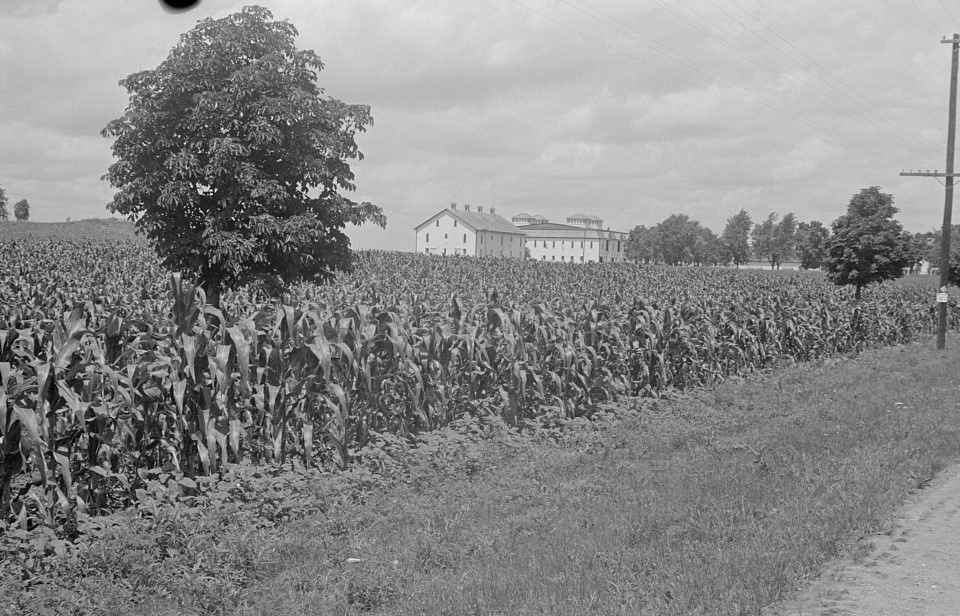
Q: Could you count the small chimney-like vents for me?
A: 4